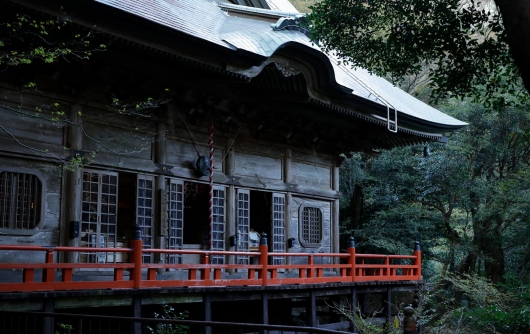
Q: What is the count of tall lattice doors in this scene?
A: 7